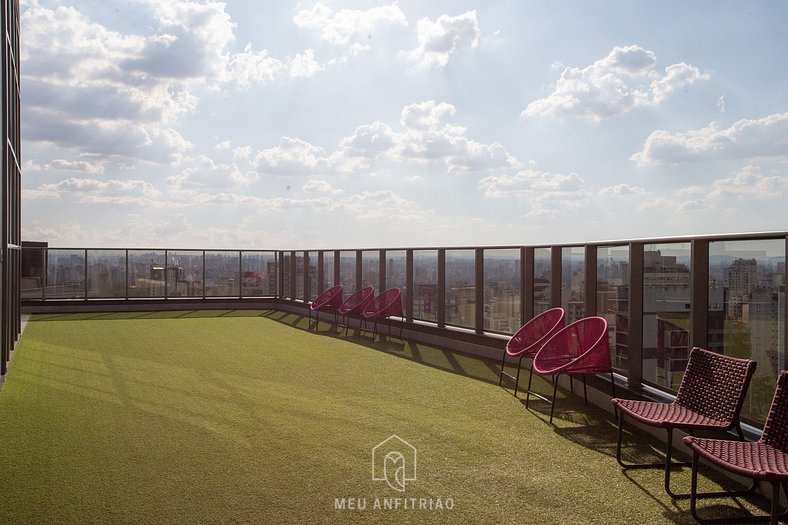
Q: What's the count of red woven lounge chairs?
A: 2